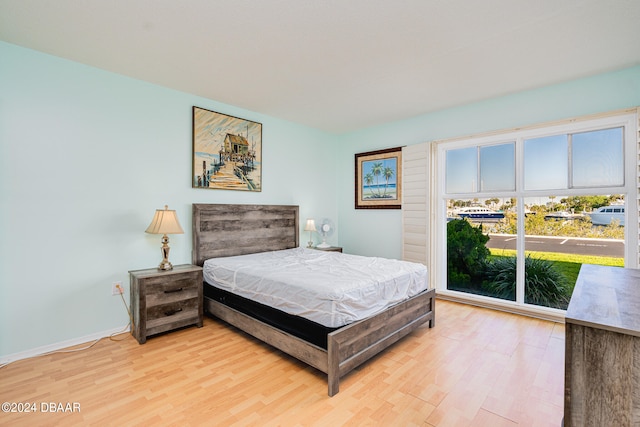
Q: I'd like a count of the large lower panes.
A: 2